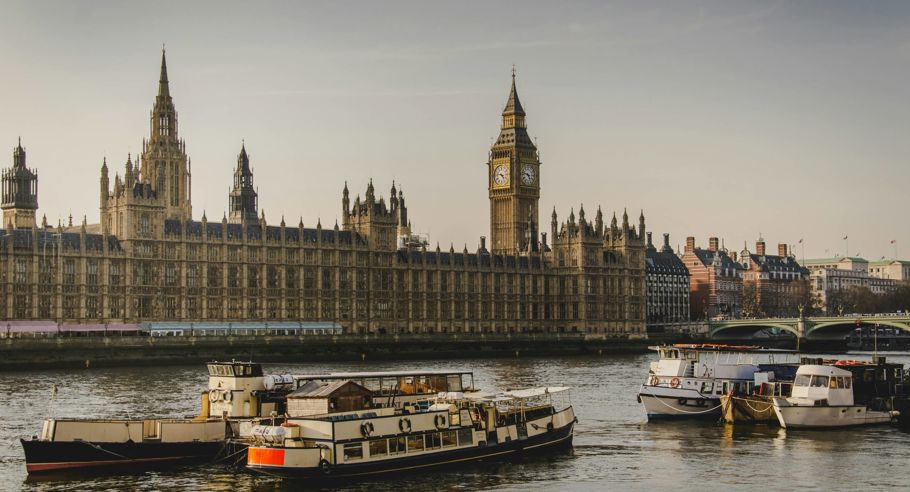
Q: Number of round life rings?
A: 7